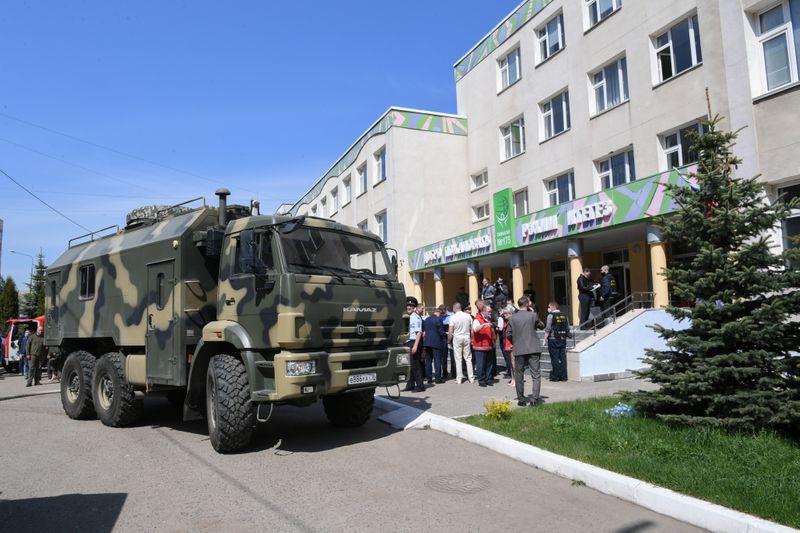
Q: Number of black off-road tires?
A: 4